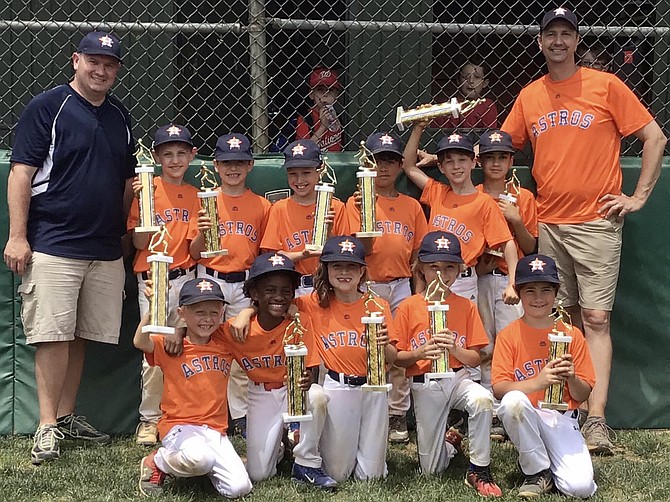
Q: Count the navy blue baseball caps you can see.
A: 13